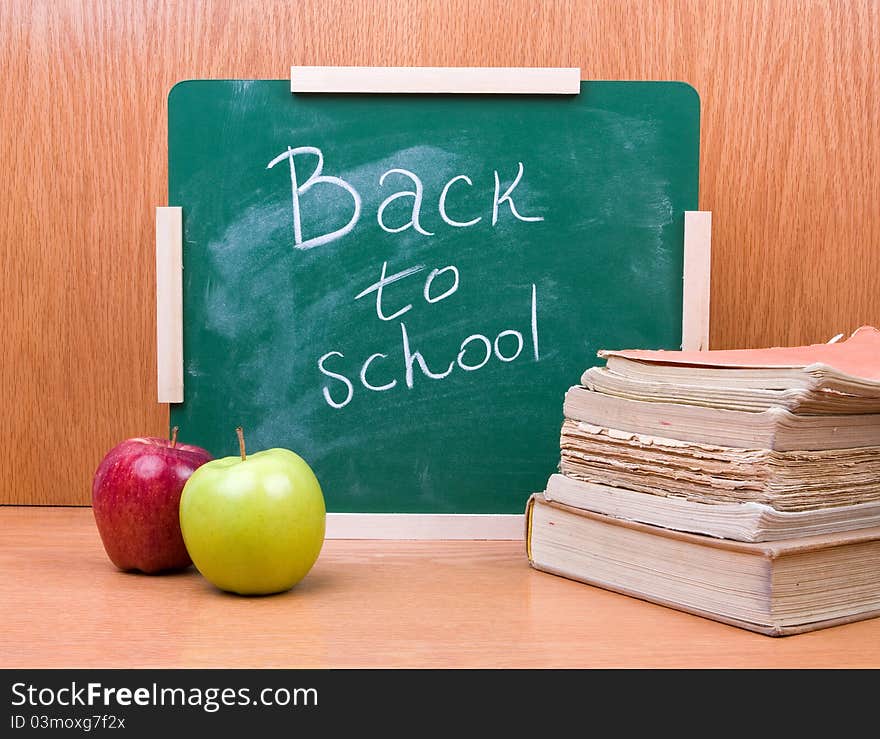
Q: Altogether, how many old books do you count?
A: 6